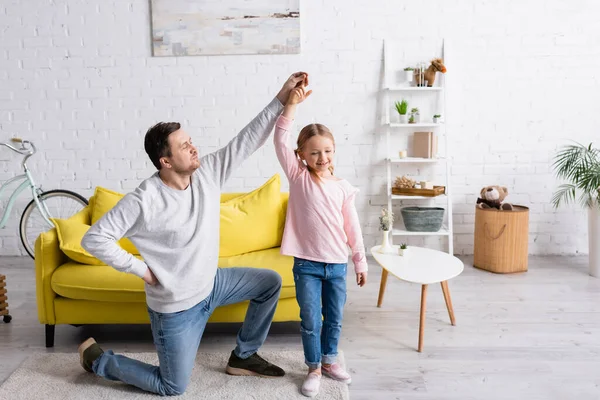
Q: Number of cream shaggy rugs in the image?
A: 1